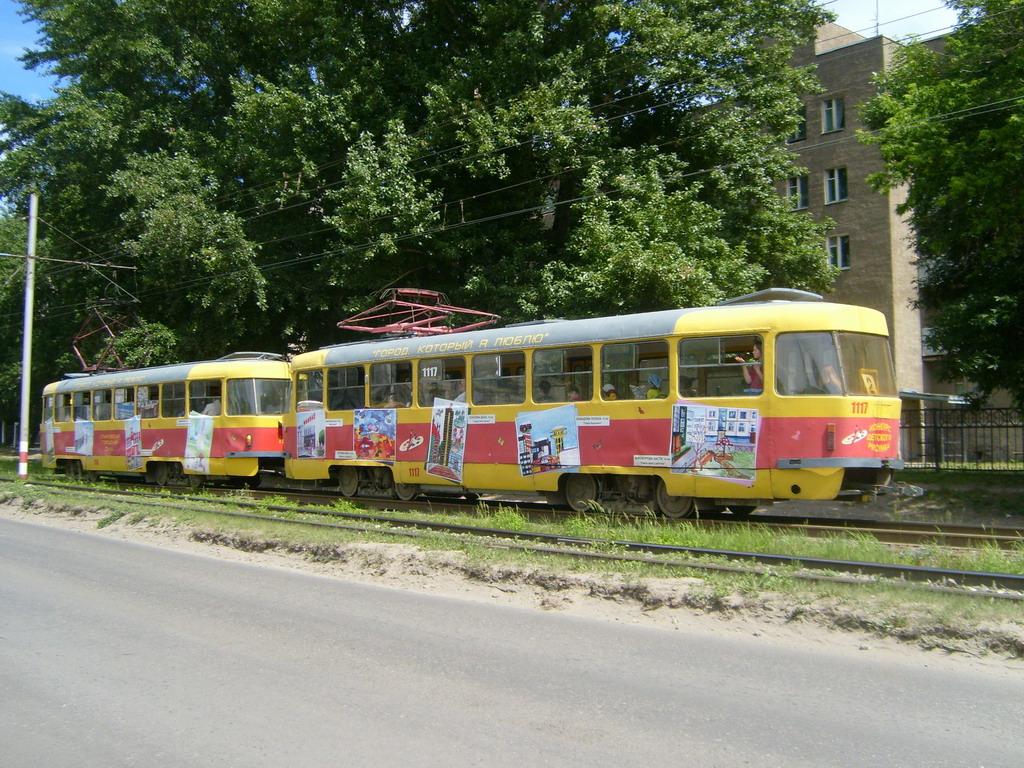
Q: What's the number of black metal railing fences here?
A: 1